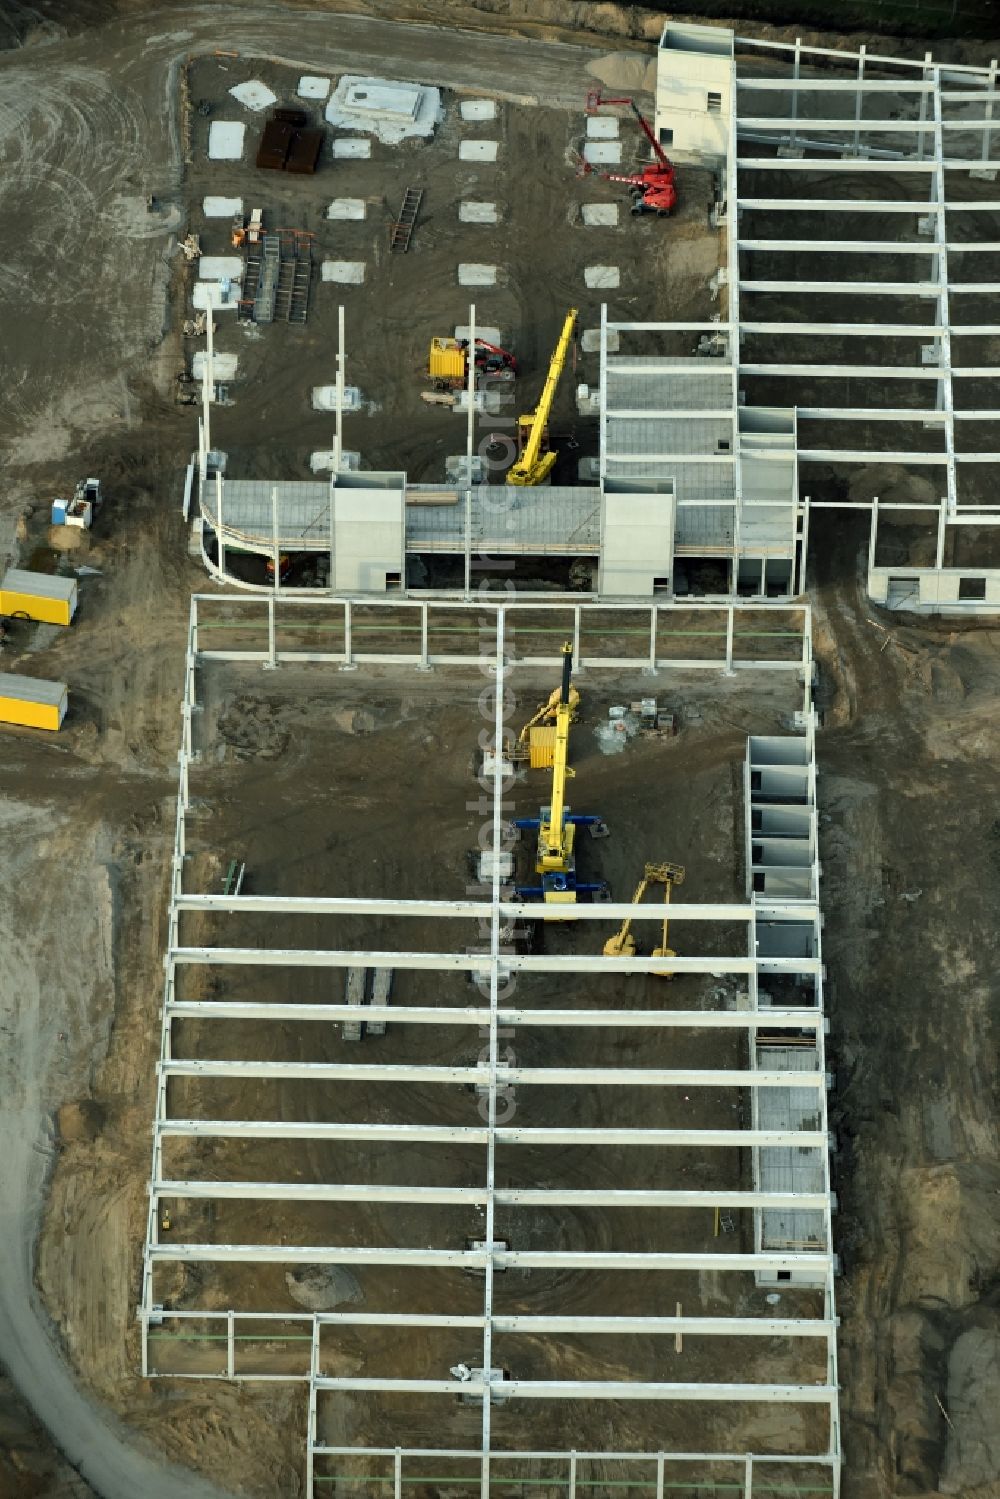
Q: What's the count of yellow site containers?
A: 4